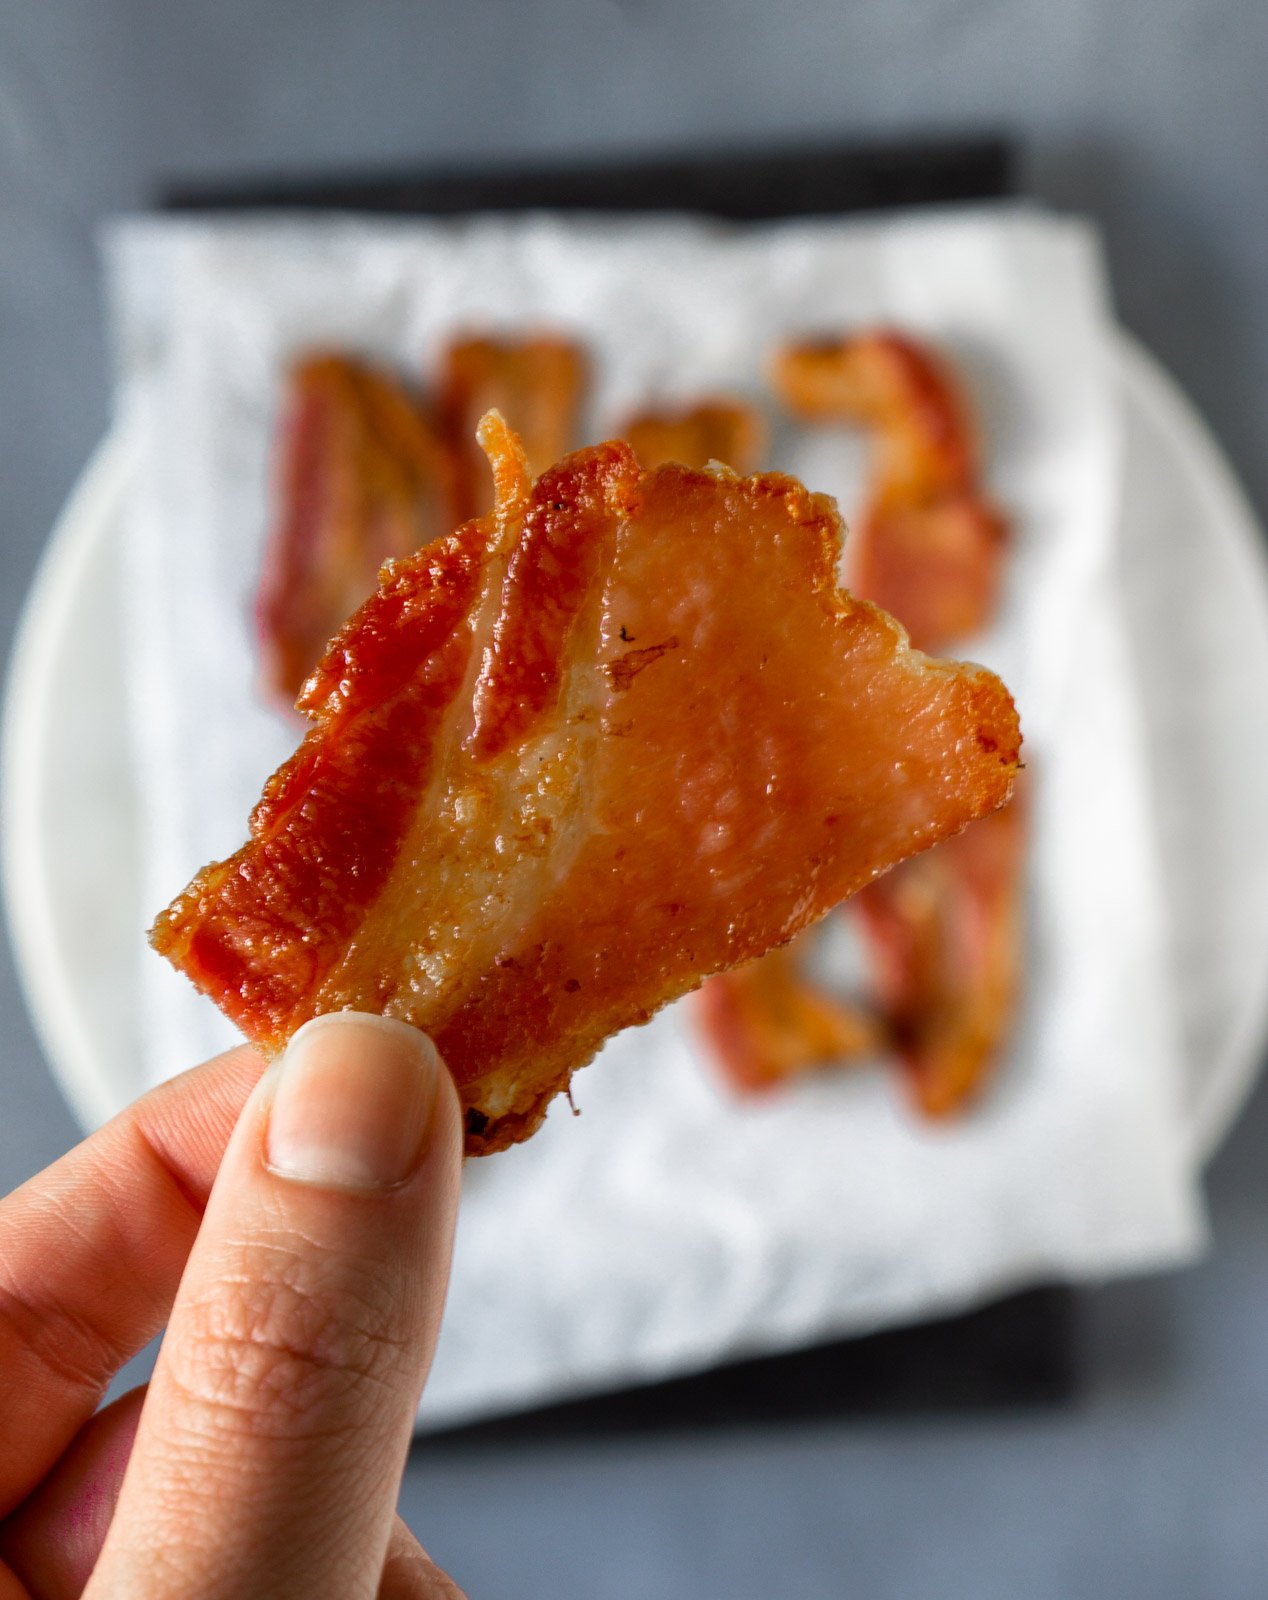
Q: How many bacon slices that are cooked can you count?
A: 7